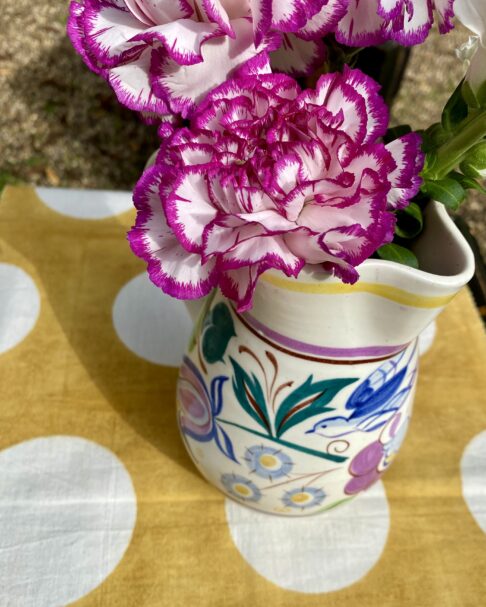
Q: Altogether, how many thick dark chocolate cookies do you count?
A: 0